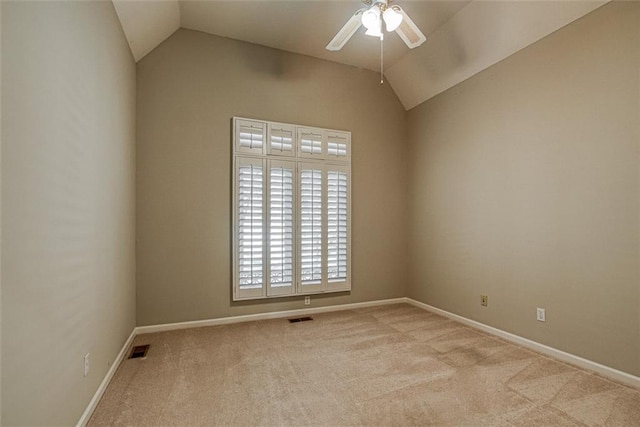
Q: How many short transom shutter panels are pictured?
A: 4